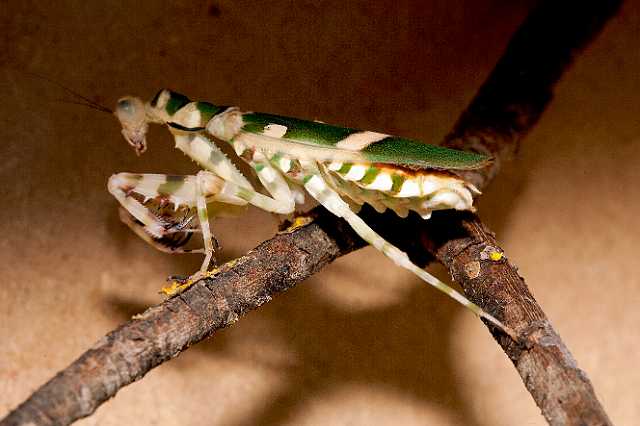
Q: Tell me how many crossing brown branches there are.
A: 2